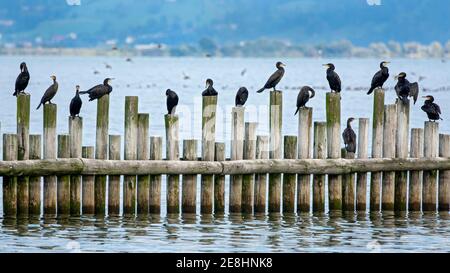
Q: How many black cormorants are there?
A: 14